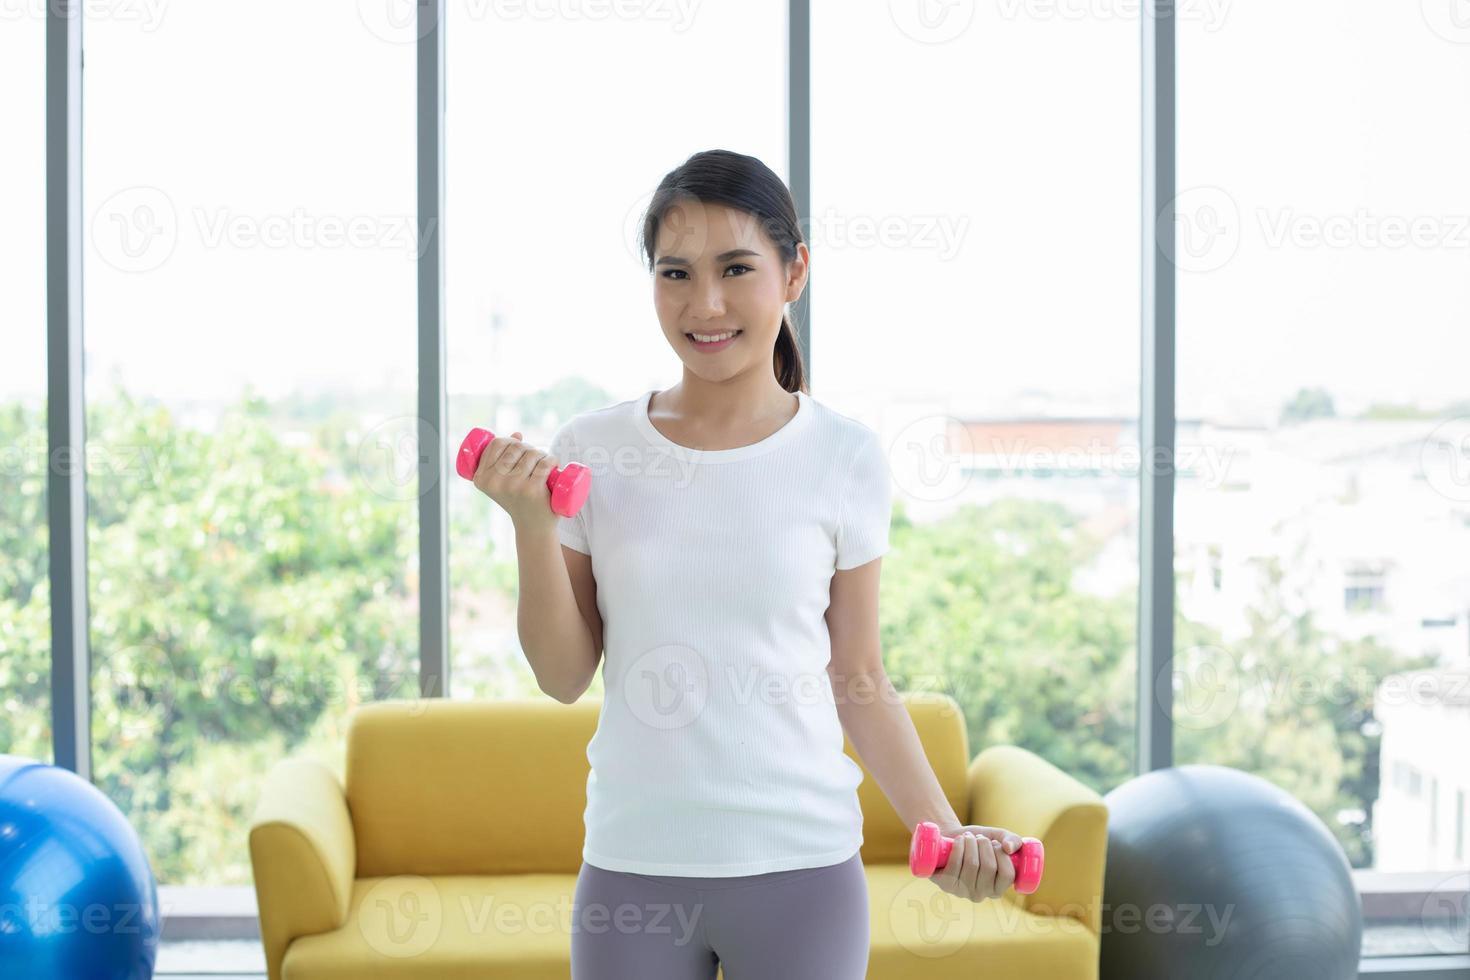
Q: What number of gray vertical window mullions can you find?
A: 4